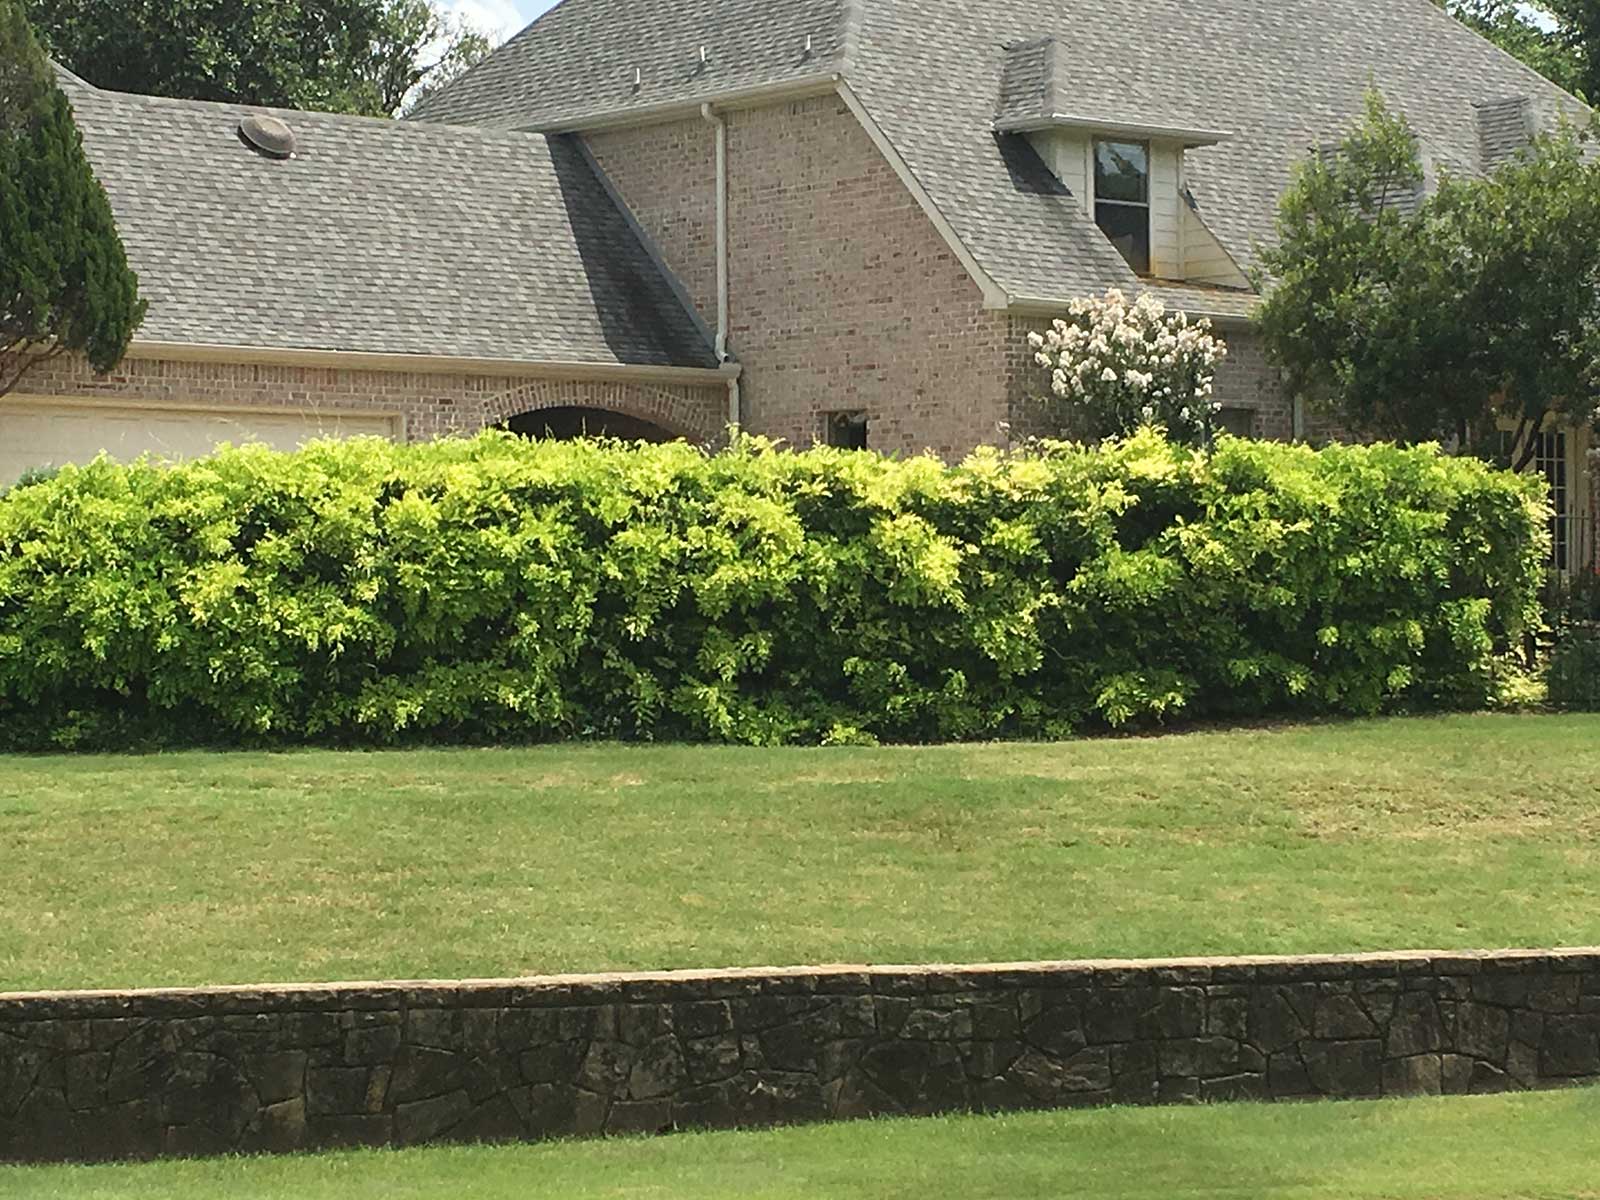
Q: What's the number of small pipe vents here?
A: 3